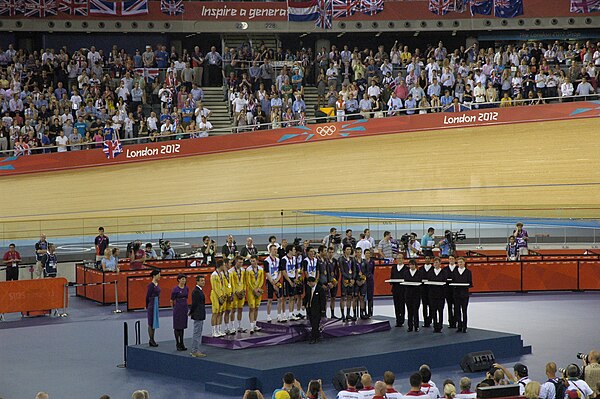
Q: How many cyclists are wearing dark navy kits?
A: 4